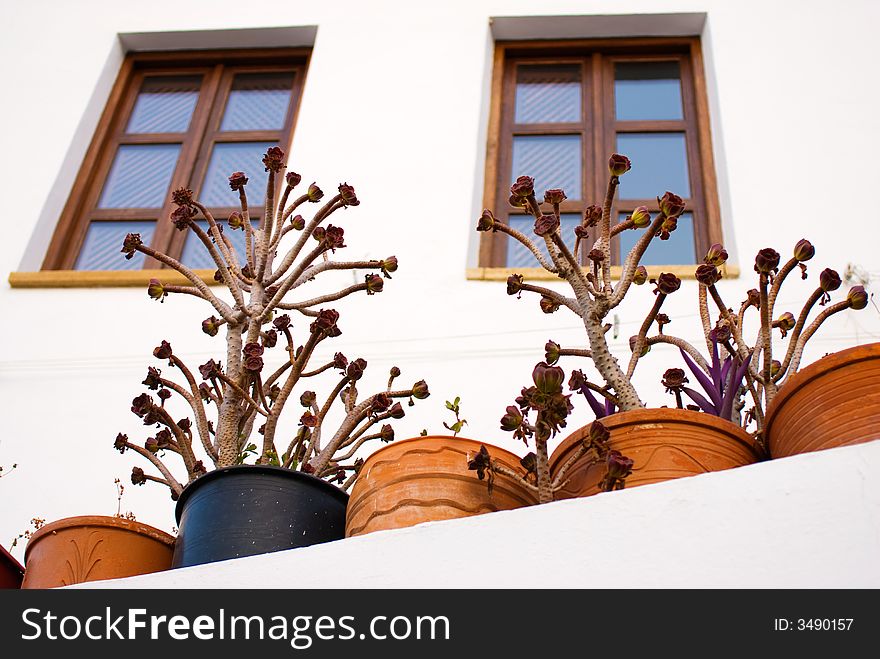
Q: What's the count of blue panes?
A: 12